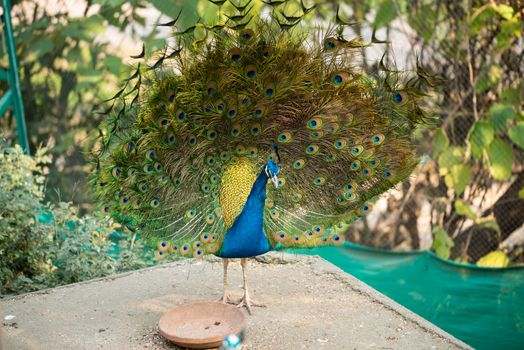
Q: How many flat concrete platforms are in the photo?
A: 1